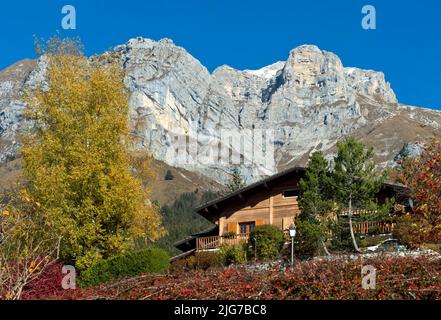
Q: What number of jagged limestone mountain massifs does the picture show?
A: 1